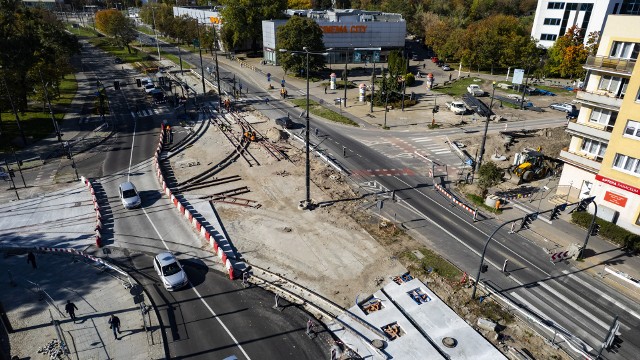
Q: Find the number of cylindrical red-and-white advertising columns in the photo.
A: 3